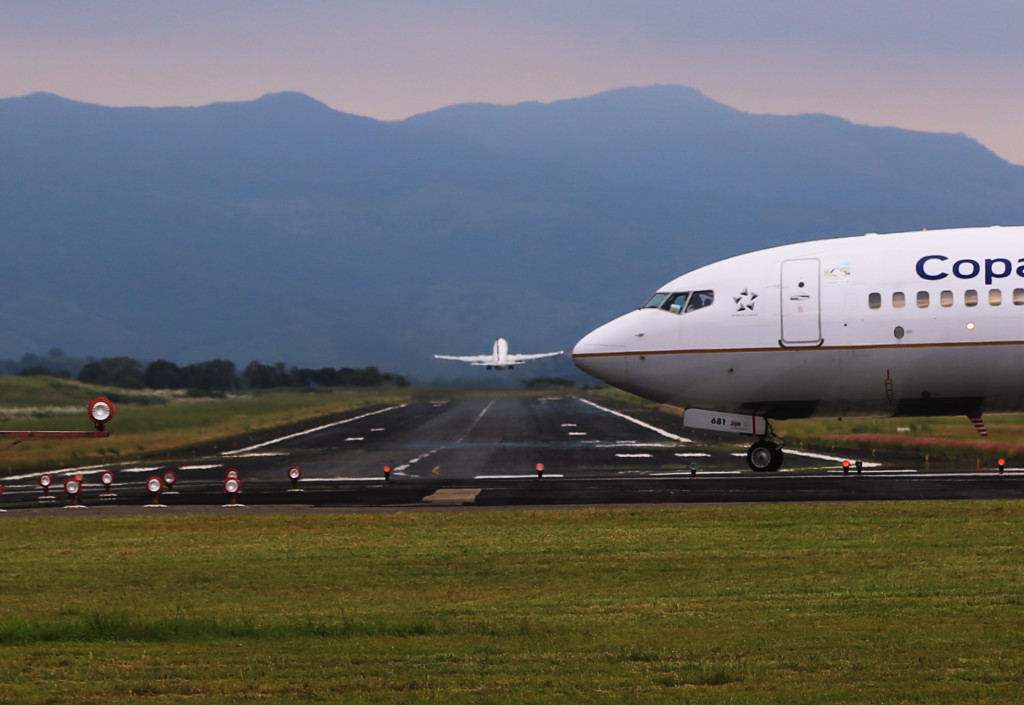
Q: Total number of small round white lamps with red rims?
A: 9